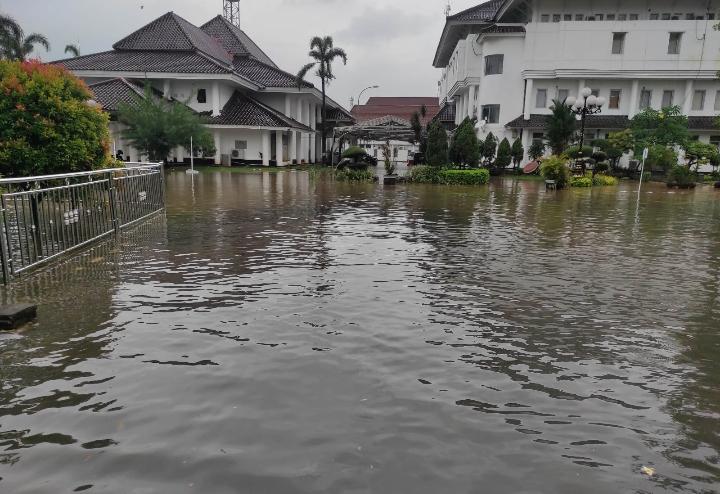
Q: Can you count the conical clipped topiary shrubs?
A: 5